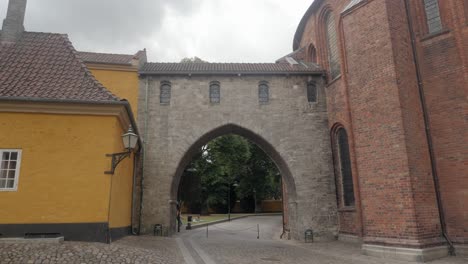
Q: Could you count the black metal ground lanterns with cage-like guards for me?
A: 2